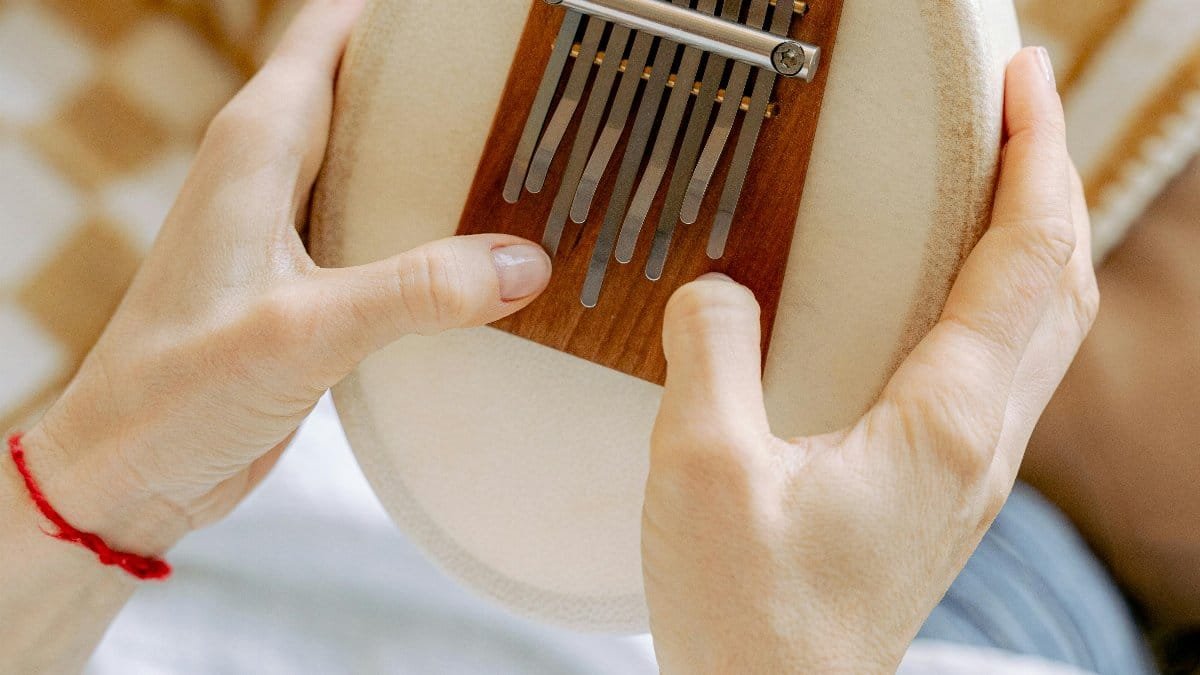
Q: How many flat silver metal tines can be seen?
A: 9